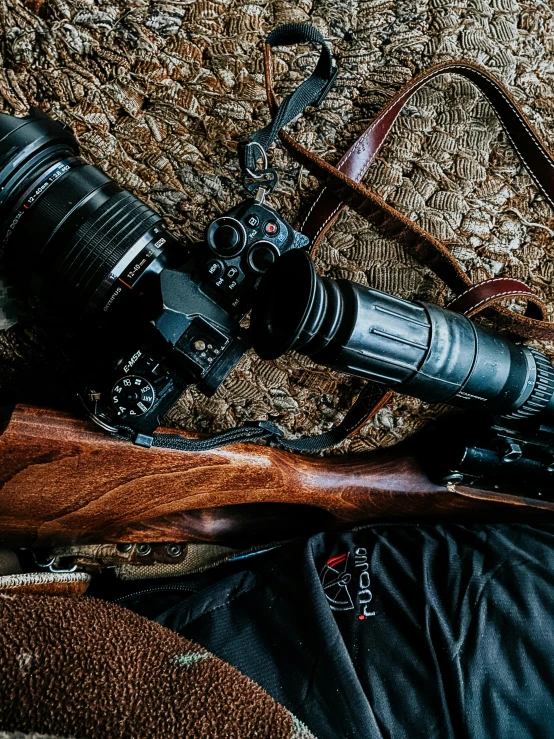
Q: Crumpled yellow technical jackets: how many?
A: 0